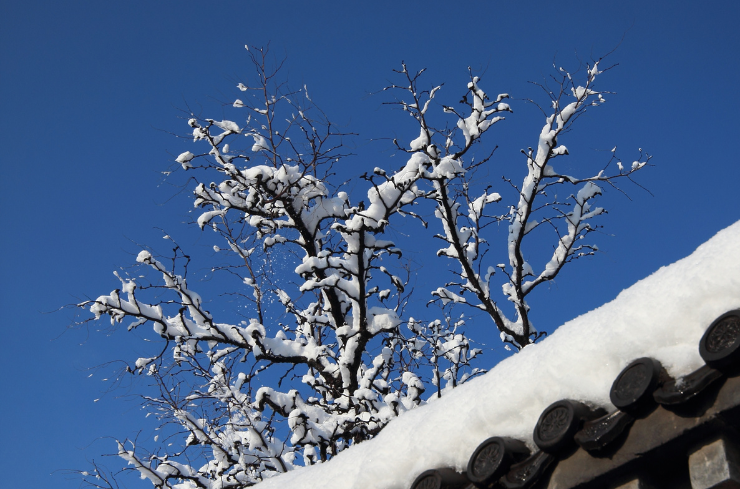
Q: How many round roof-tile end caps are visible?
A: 5